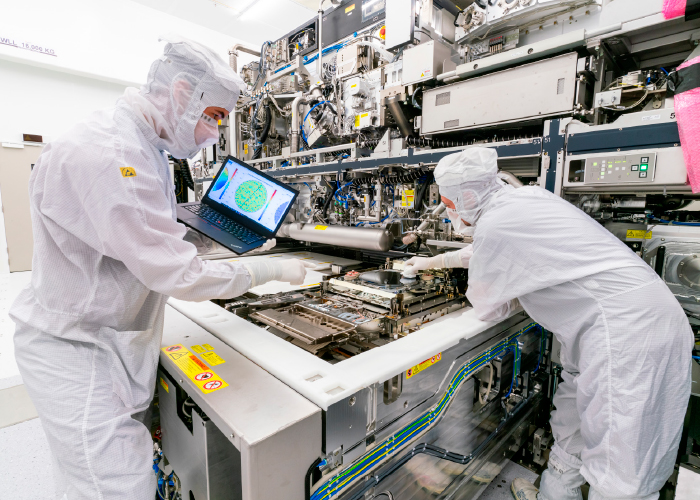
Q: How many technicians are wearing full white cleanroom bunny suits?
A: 2